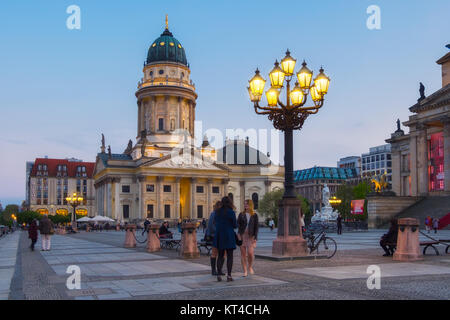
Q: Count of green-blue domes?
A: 1